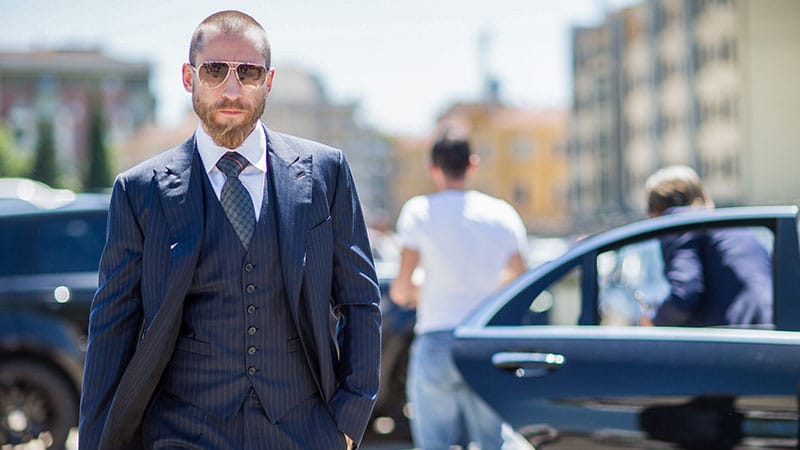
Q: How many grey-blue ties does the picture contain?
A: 1